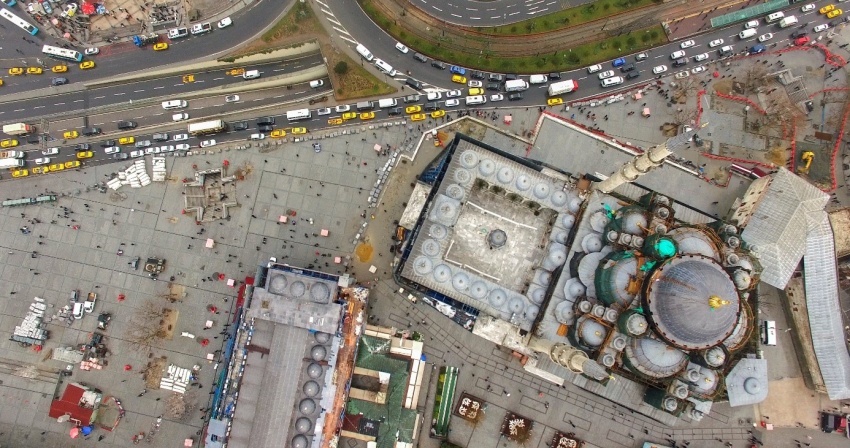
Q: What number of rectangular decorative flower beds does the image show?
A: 3